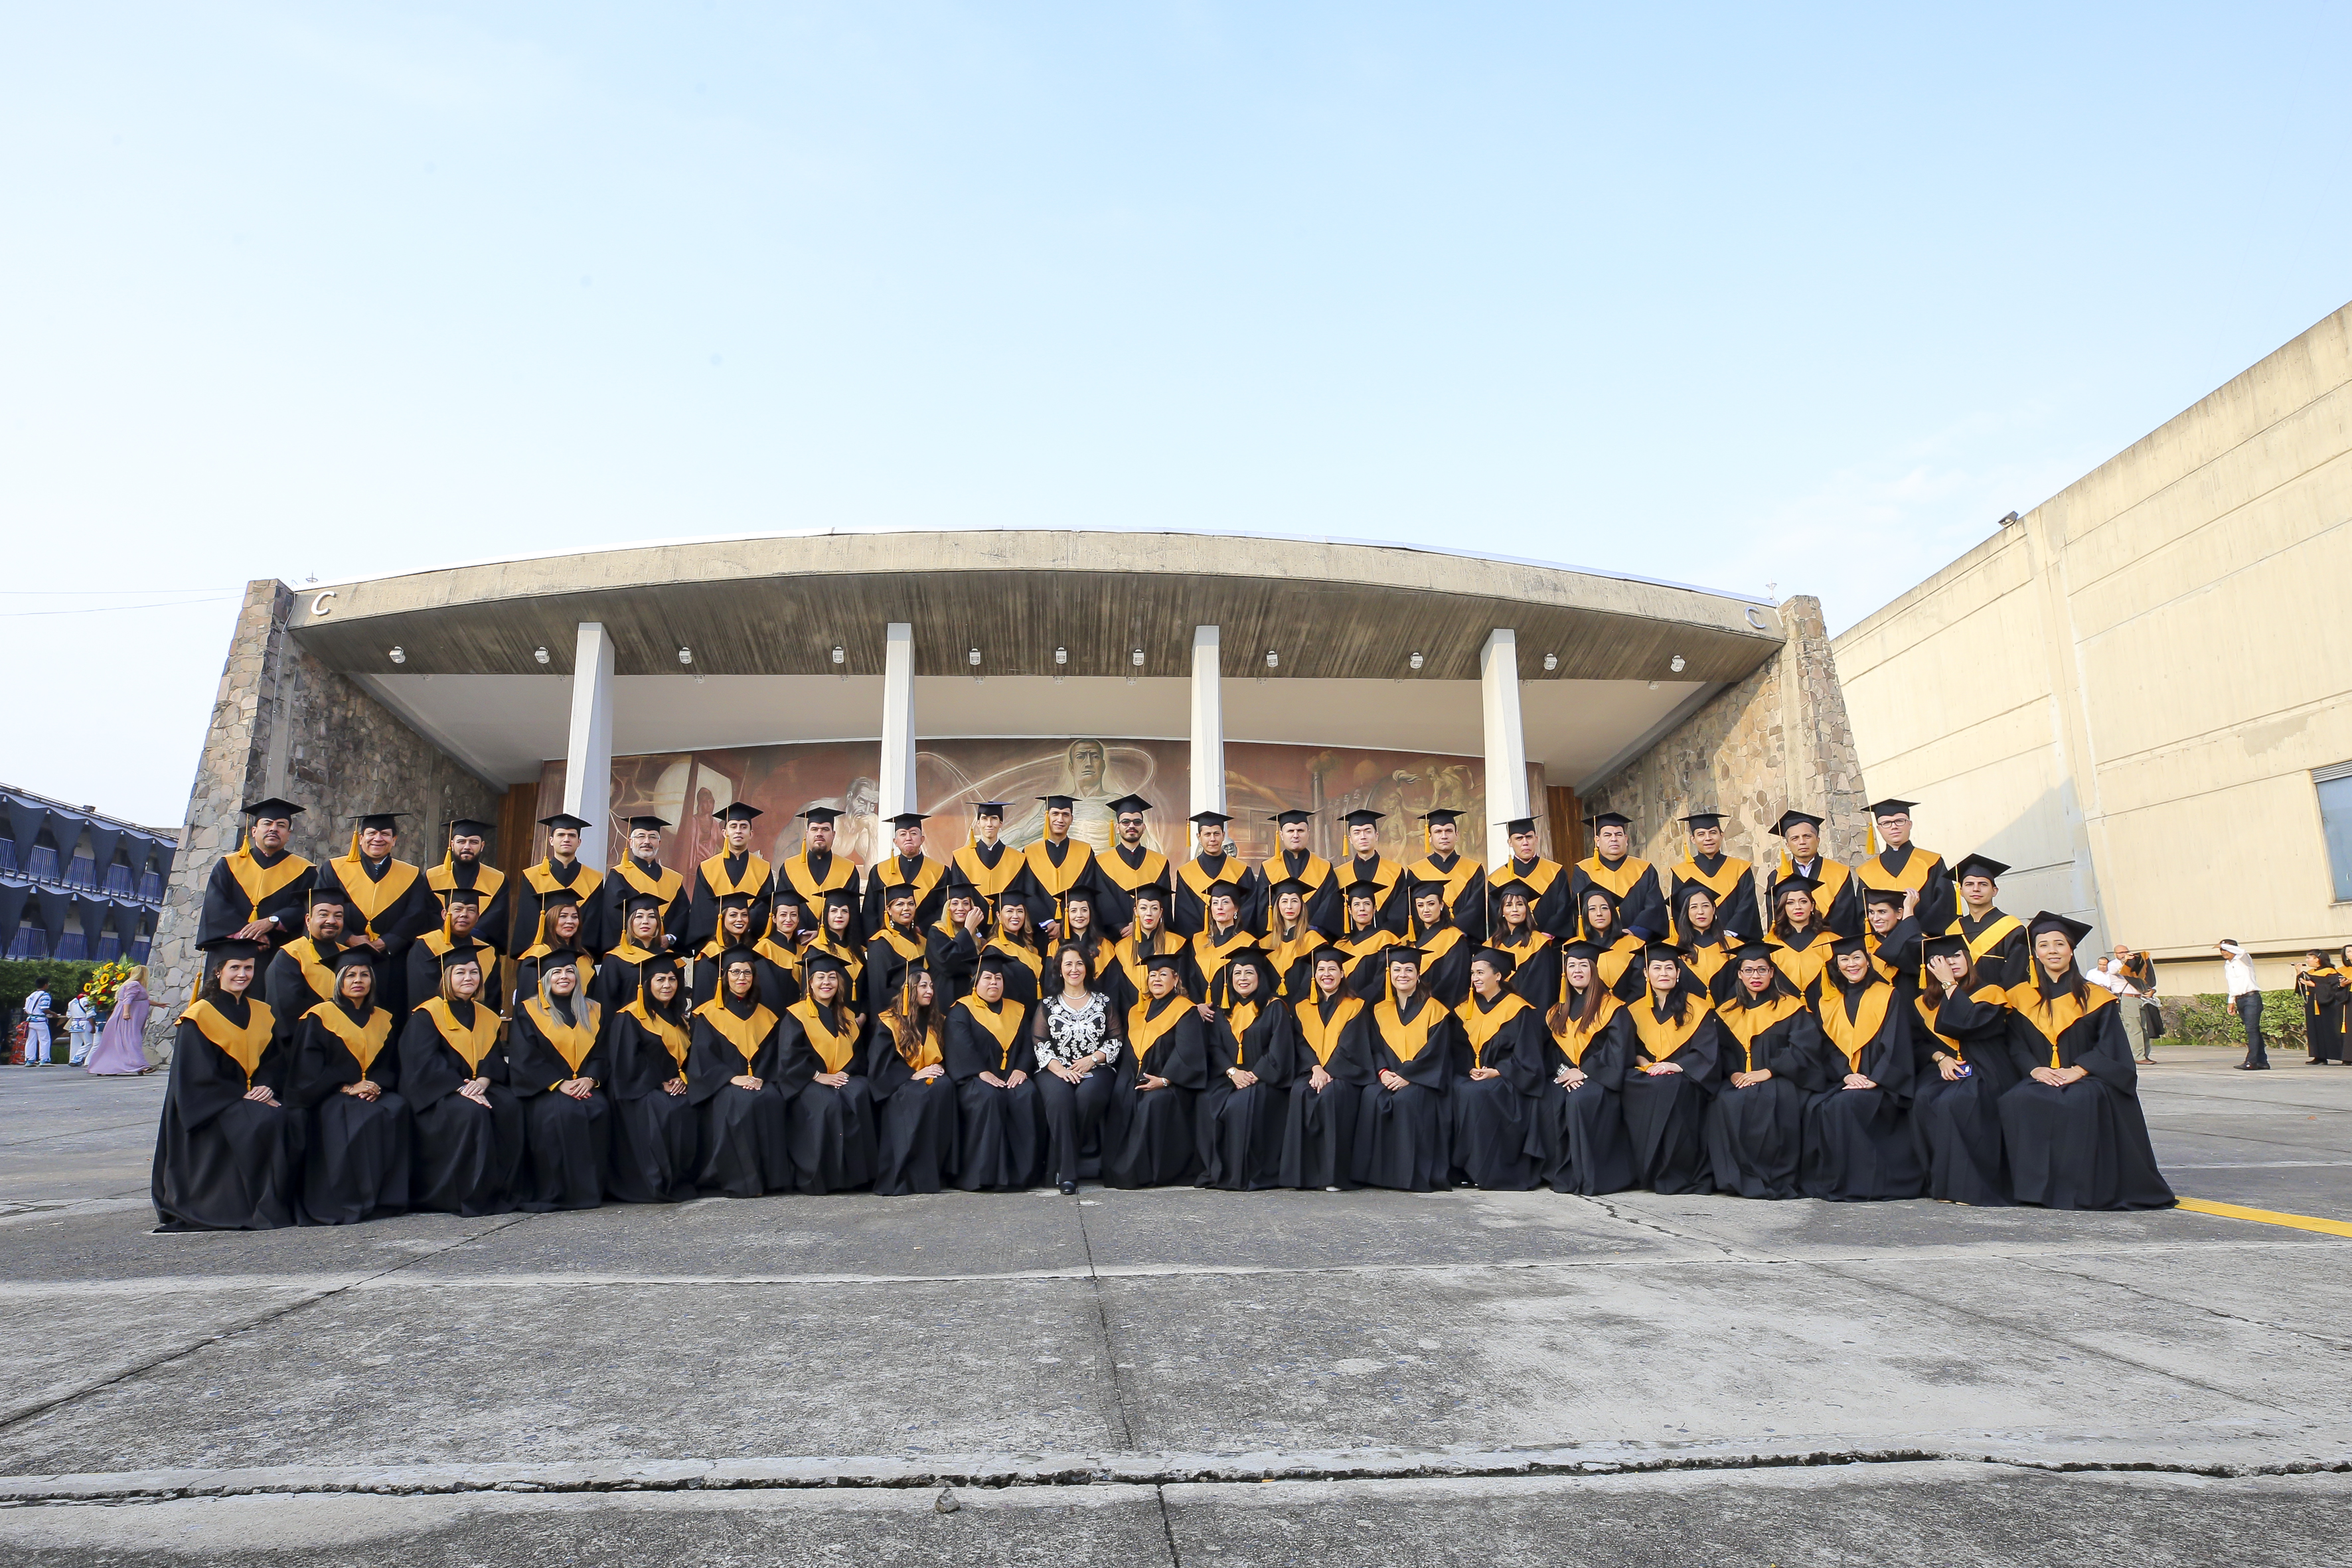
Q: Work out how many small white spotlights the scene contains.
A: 11